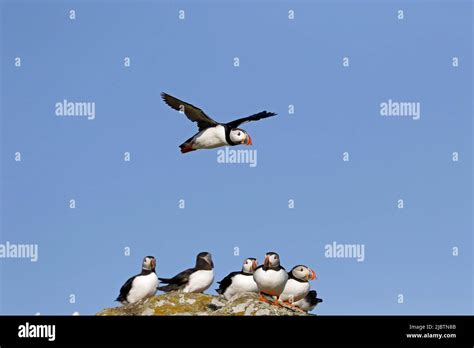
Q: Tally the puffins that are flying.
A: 1